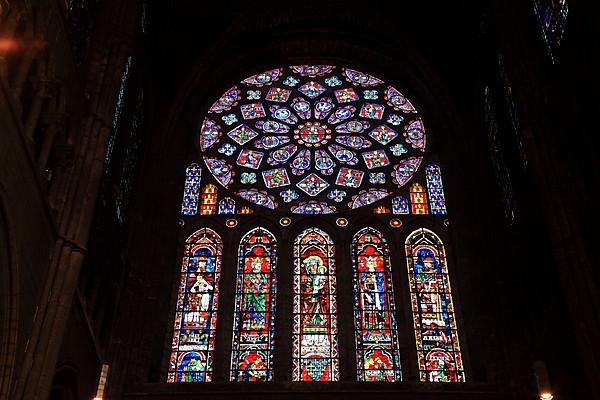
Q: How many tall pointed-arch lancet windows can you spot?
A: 5